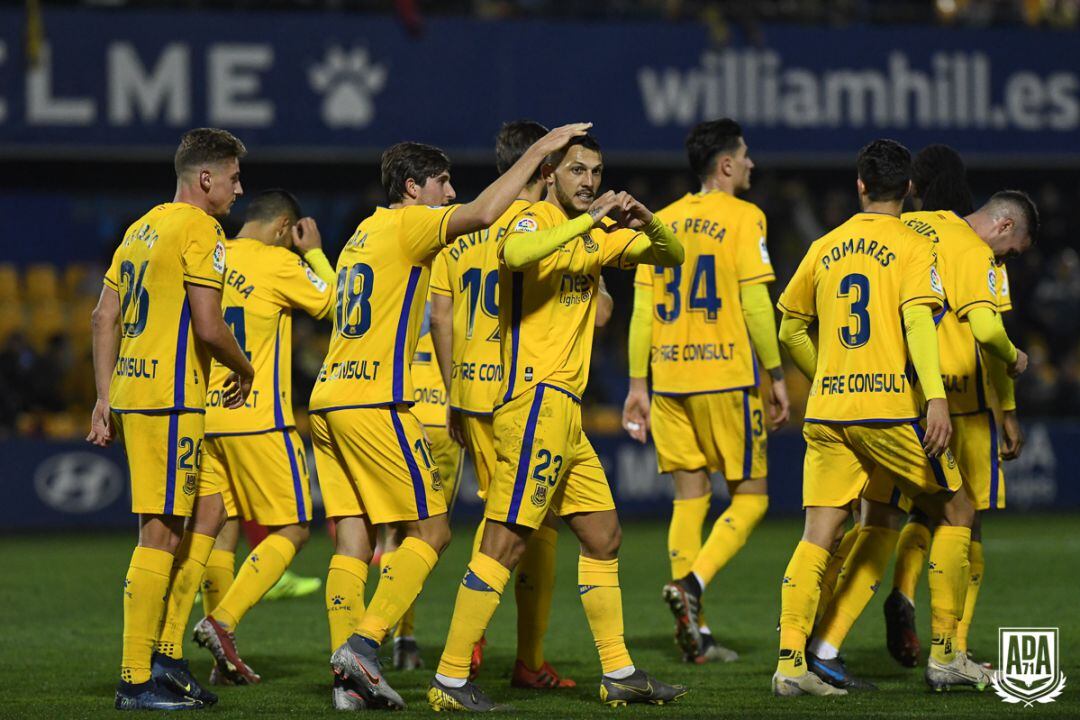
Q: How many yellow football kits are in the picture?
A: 10